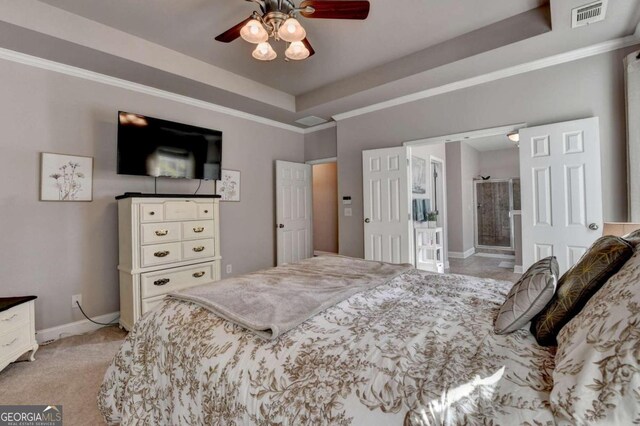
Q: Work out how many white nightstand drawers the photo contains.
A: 2